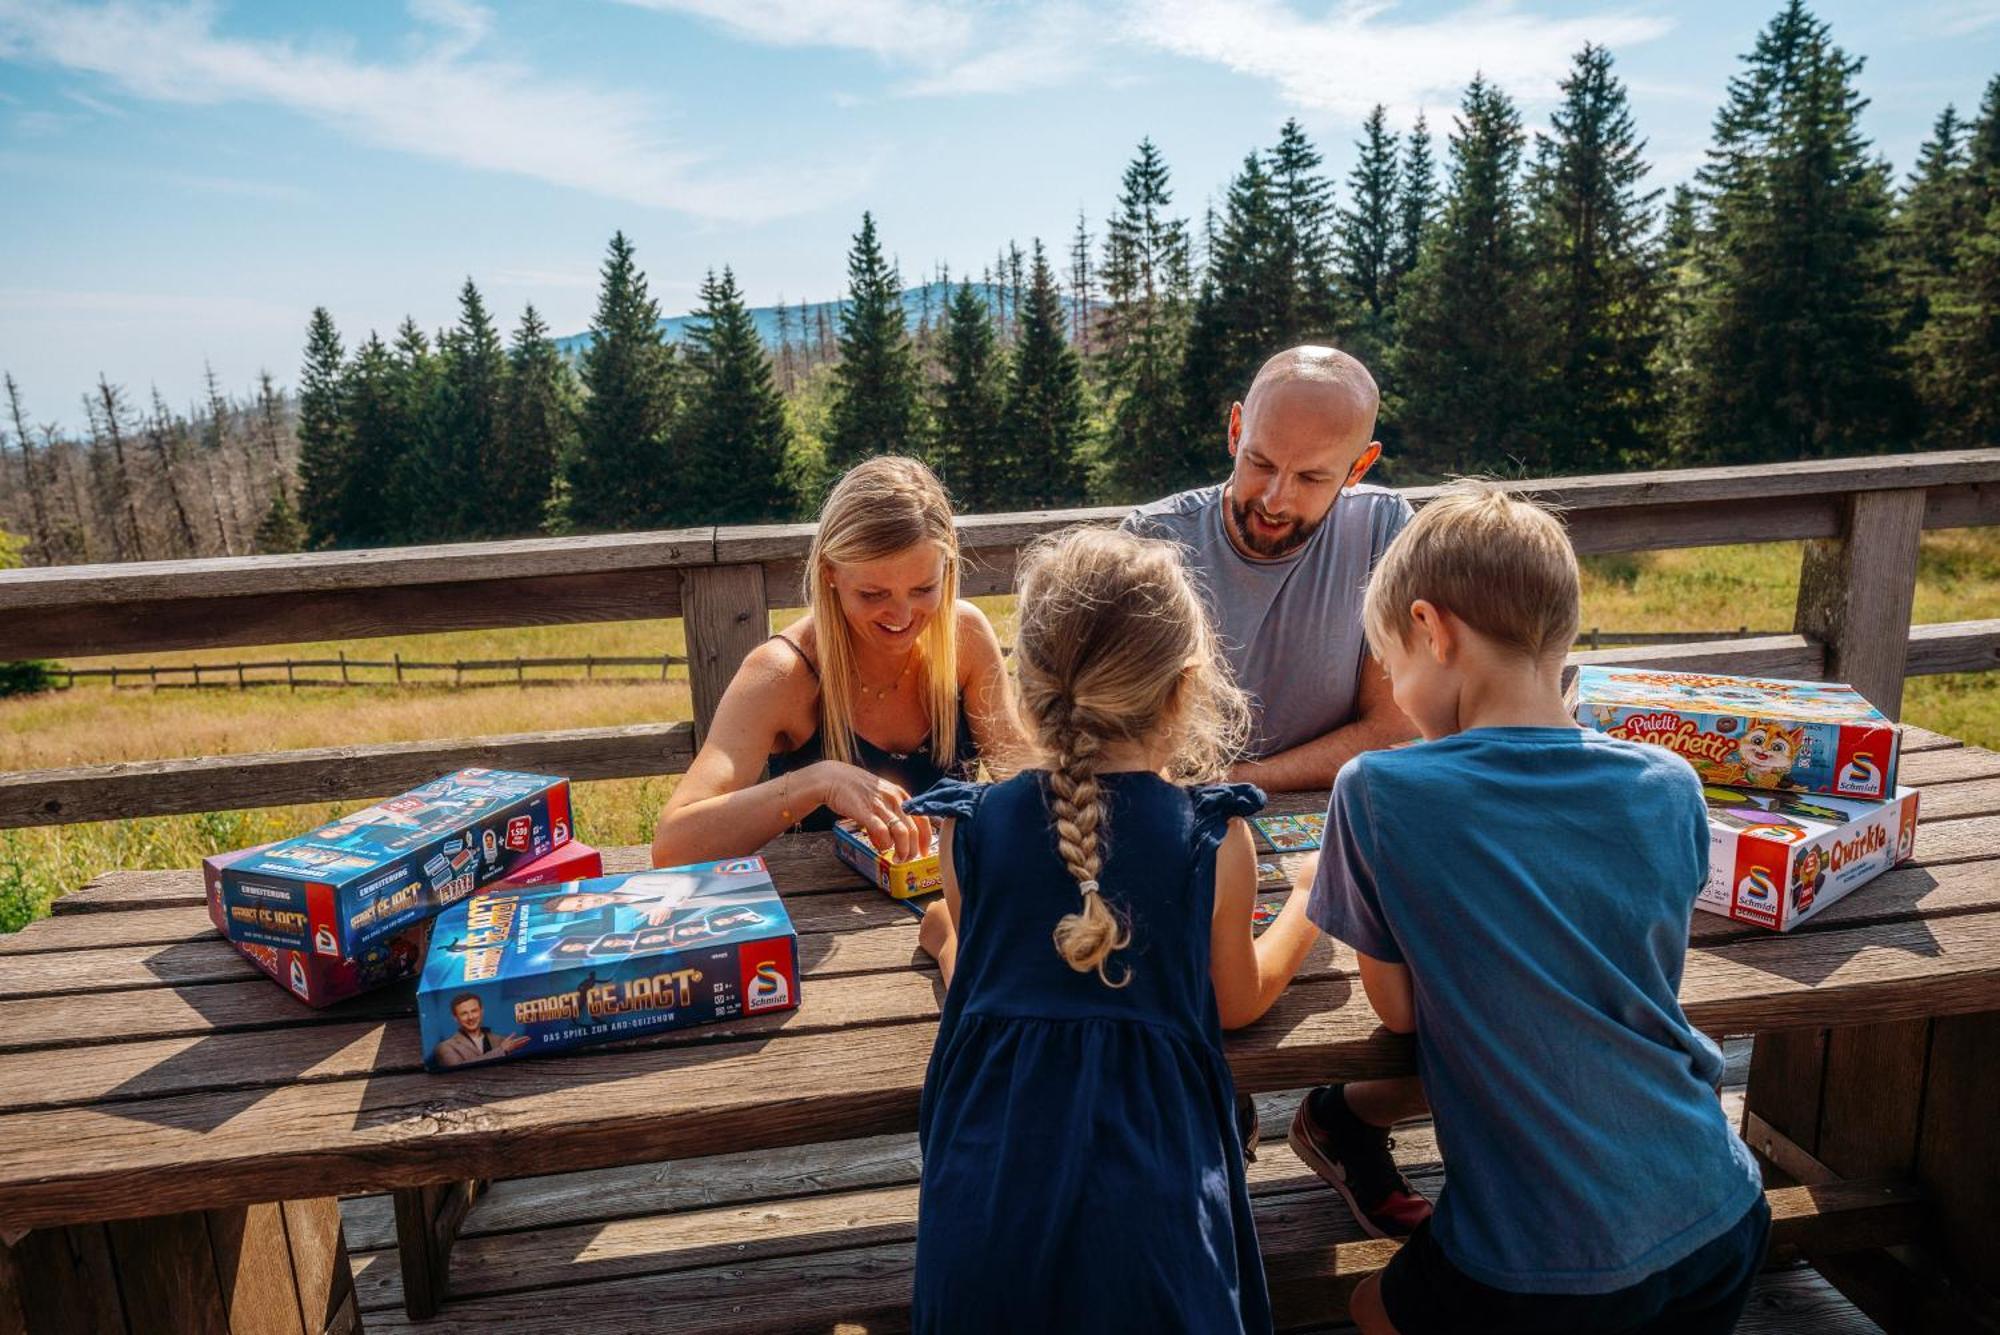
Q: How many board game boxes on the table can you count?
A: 6